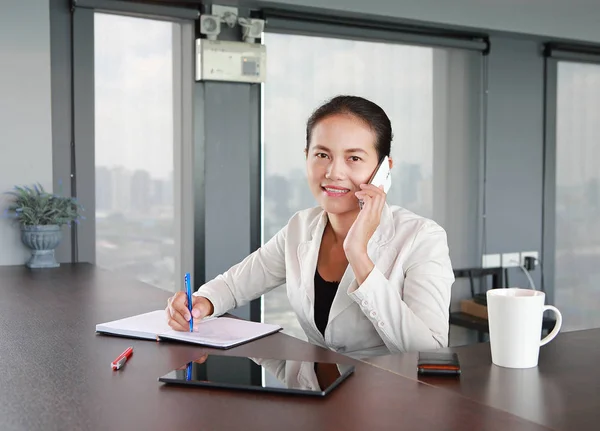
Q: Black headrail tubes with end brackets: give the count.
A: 3